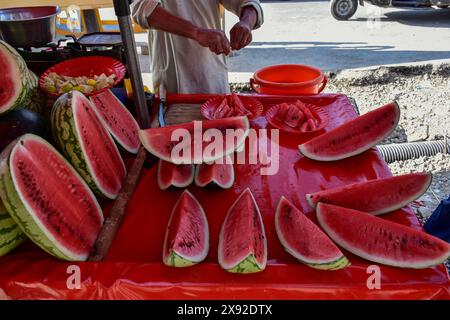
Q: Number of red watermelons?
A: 13